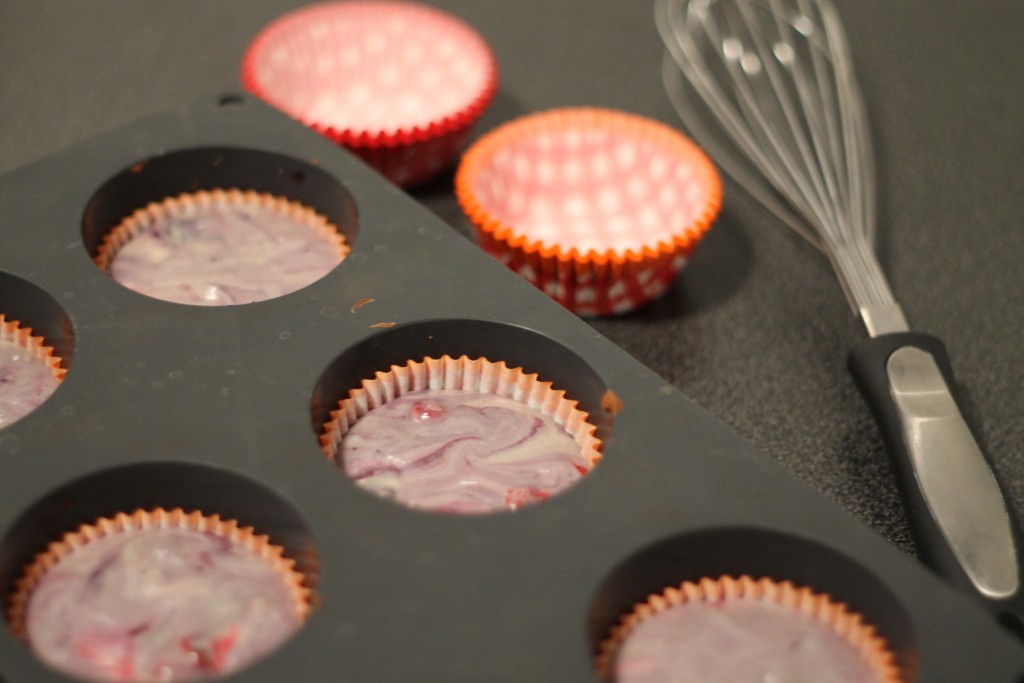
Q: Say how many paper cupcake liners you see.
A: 7